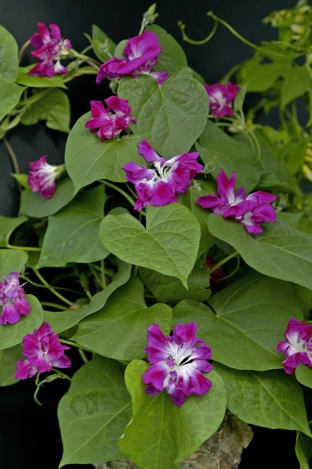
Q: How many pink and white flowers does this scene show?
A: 11